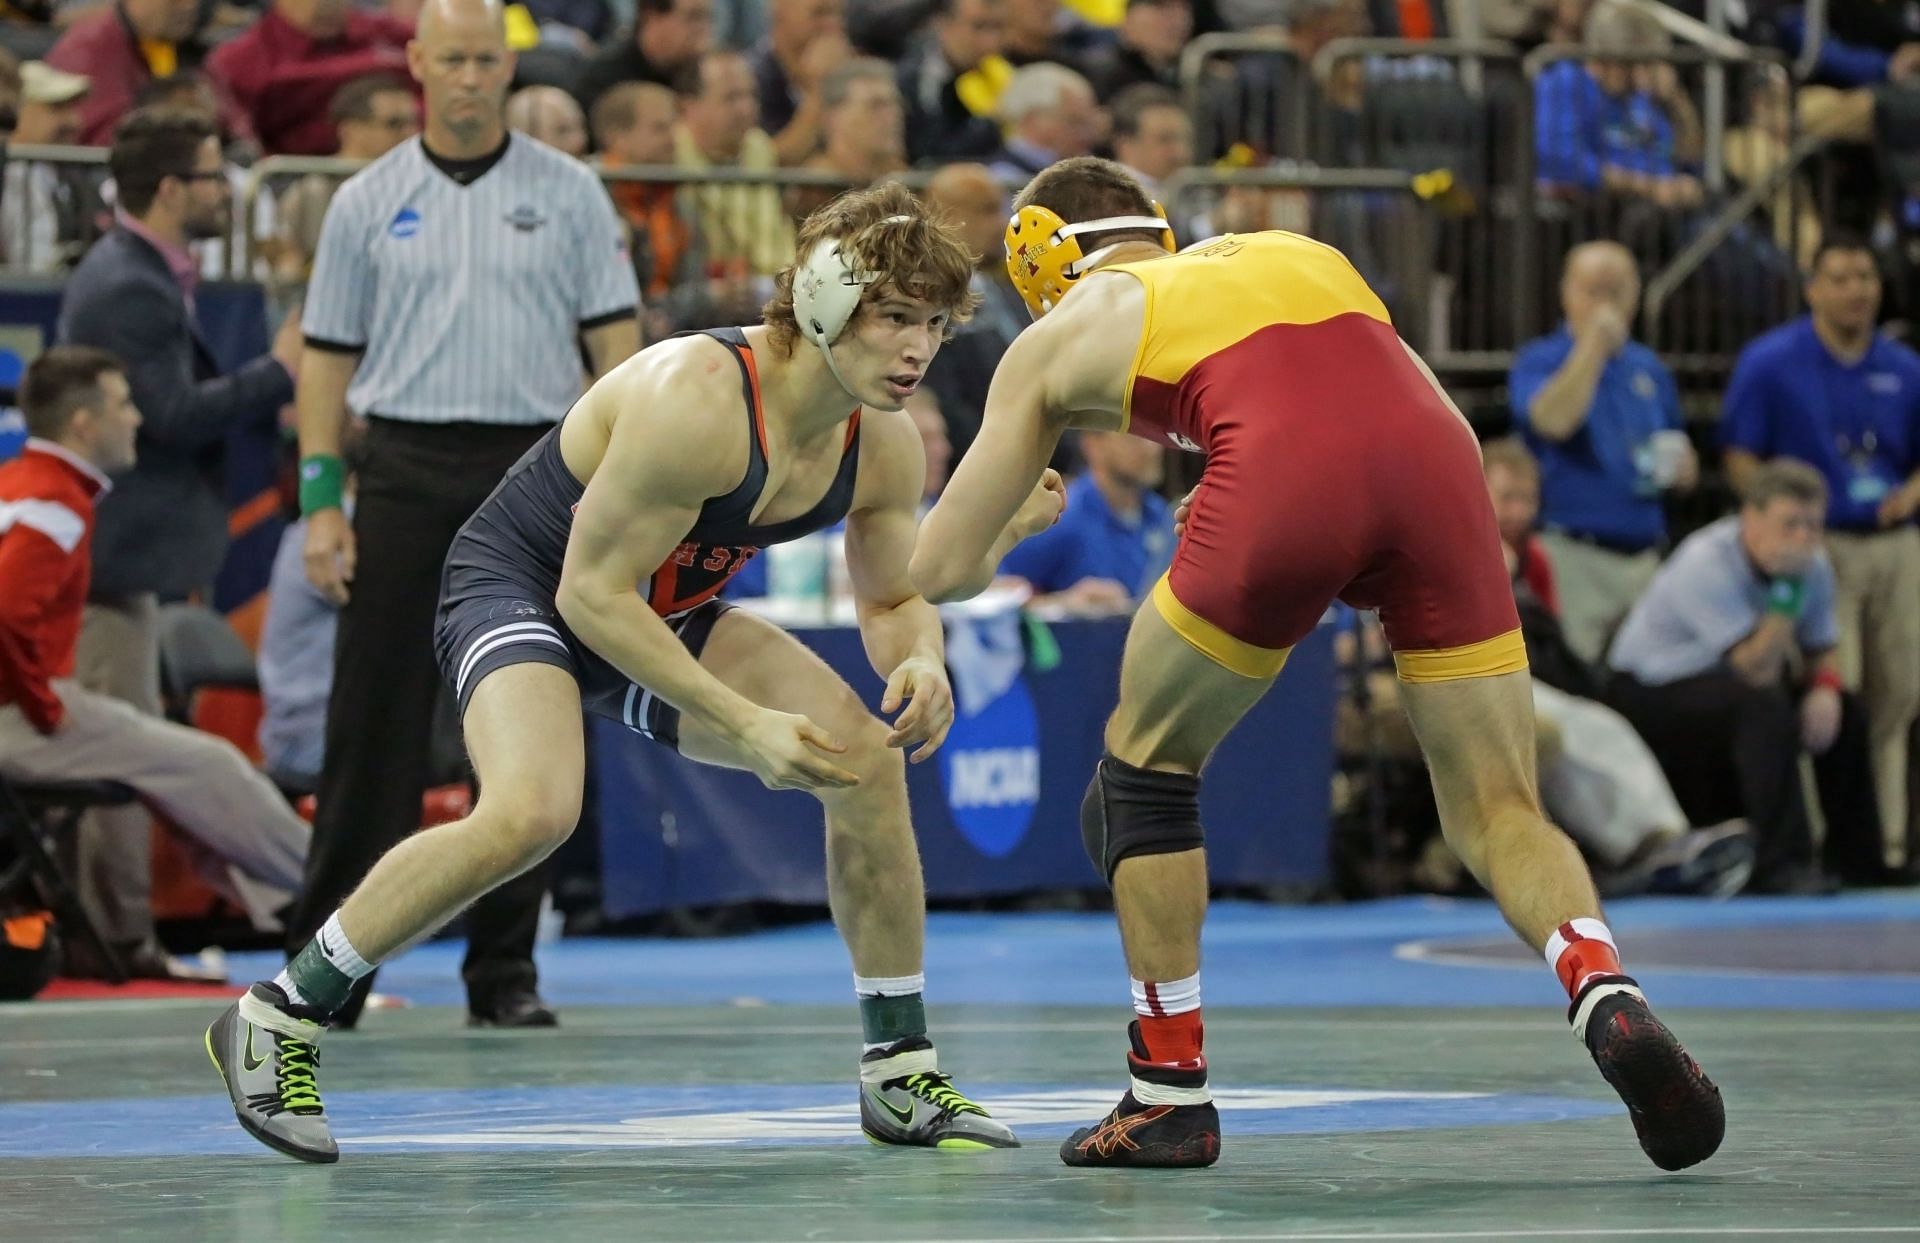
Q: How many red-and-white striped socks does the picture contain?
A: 2